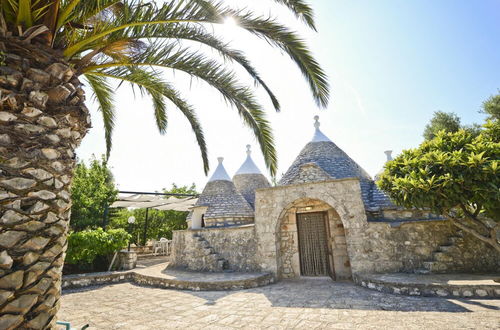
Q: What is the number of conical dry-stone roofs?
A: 4